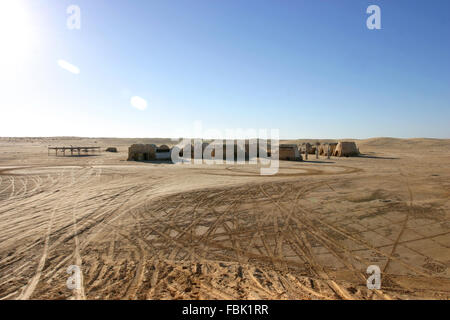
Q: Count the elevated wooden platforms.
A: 1